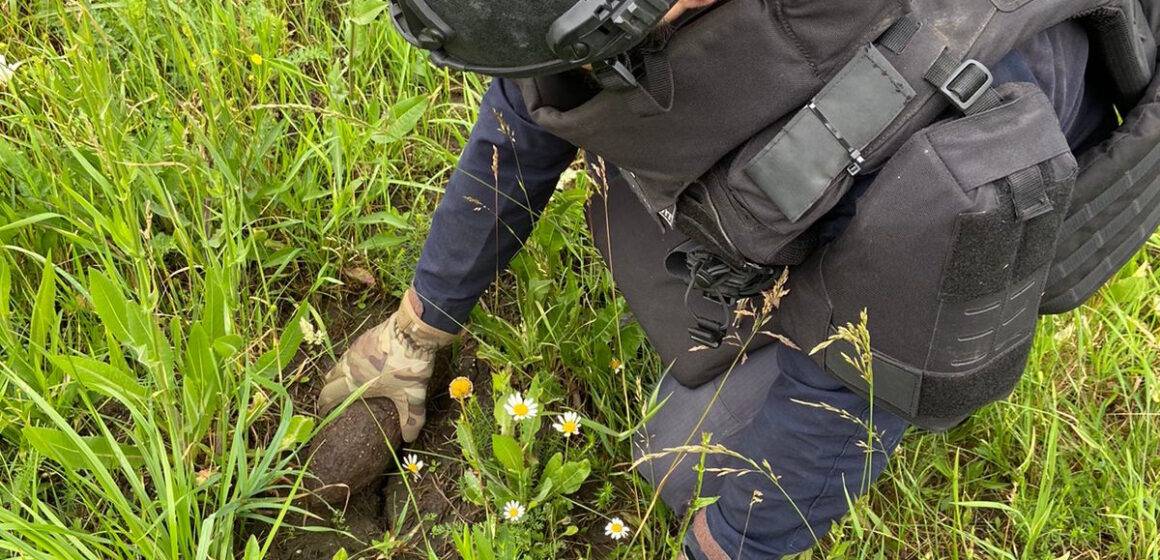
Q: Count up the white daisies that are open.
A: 5